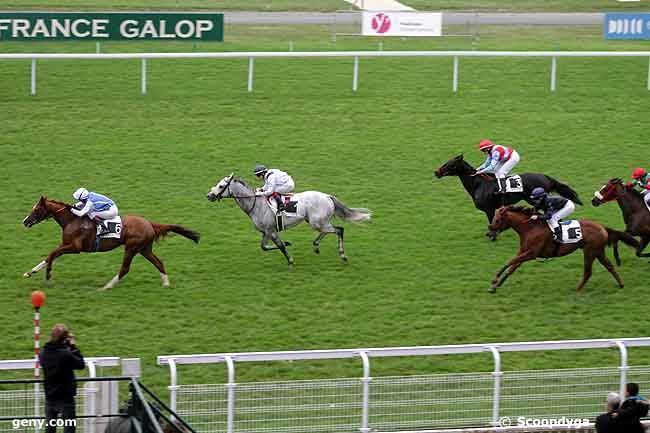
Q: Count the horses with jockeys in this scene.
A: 5